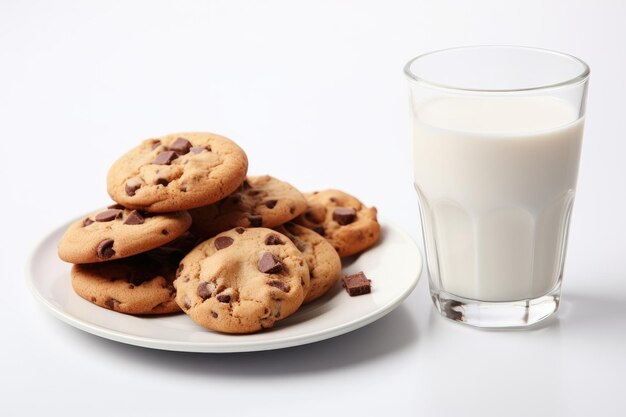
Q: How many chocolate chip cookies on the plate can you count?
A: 7